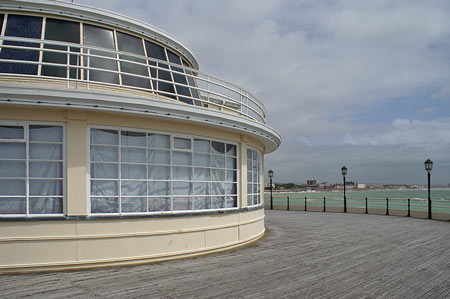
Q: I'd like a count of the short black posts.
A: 6